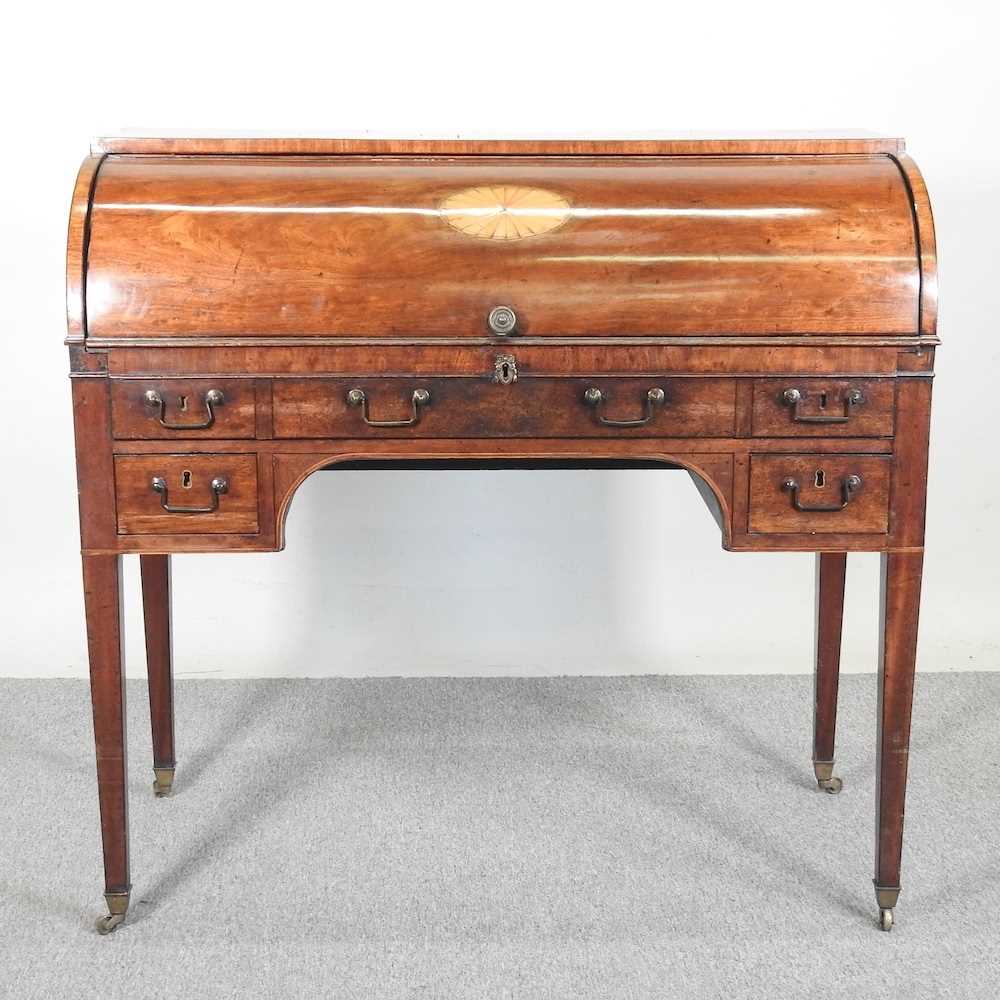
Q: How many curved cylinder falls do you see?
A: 1